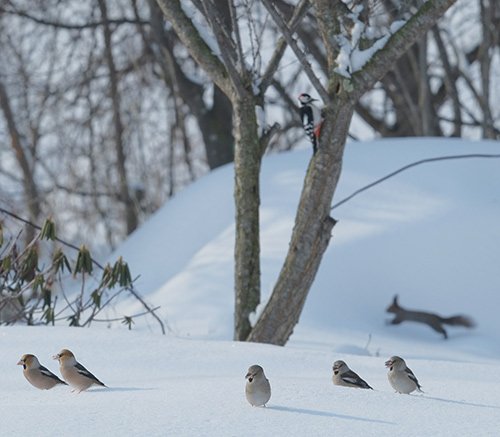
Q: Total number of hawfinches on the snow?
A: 5